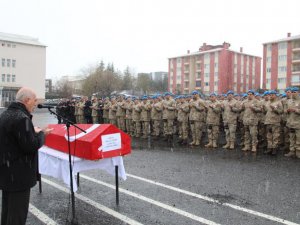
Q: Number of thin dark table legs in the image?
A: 3